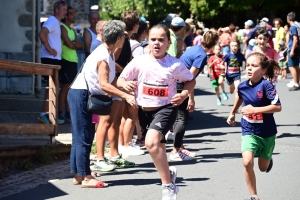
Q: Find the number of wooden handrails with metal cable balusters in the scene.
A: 1